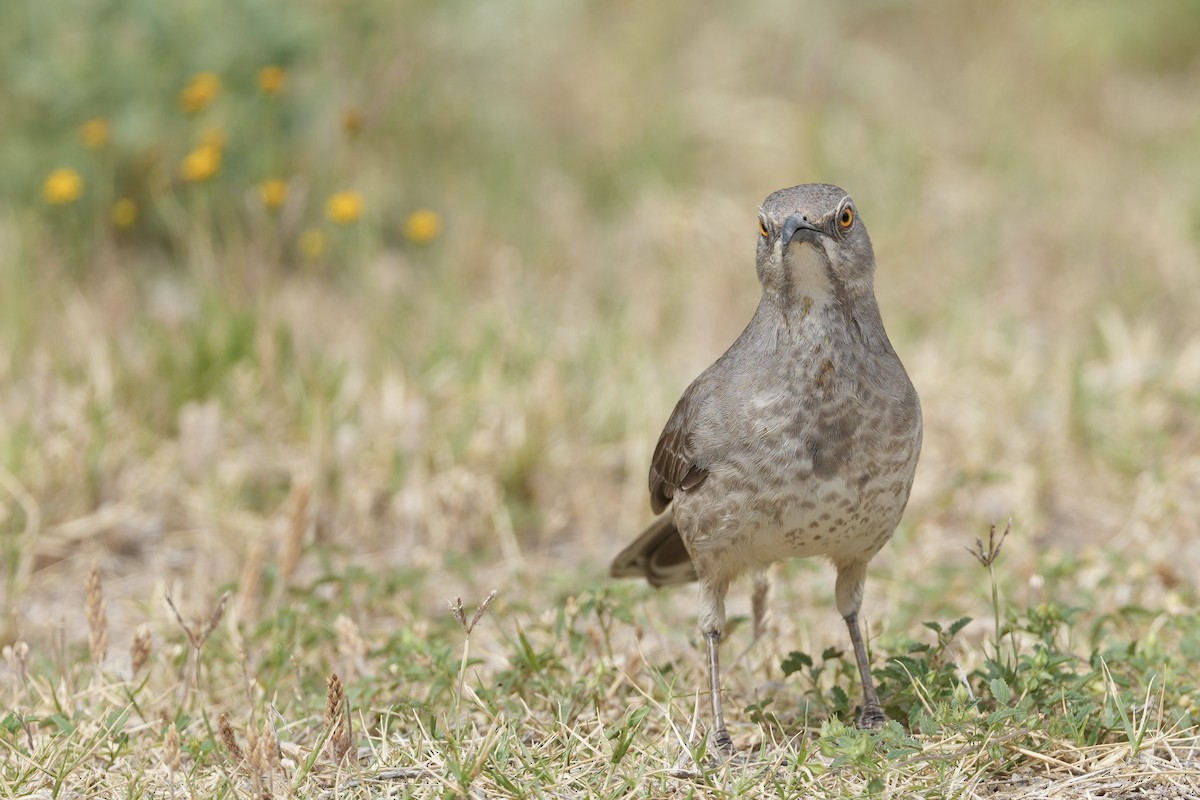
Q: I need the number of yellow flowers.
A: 12